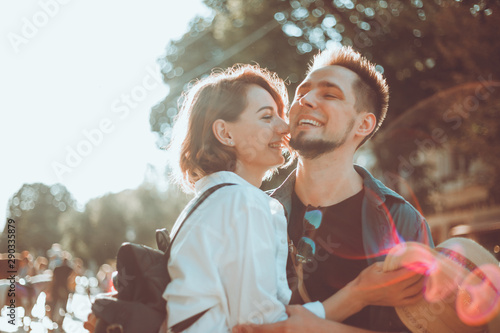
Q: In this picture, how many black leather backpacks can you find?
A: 1